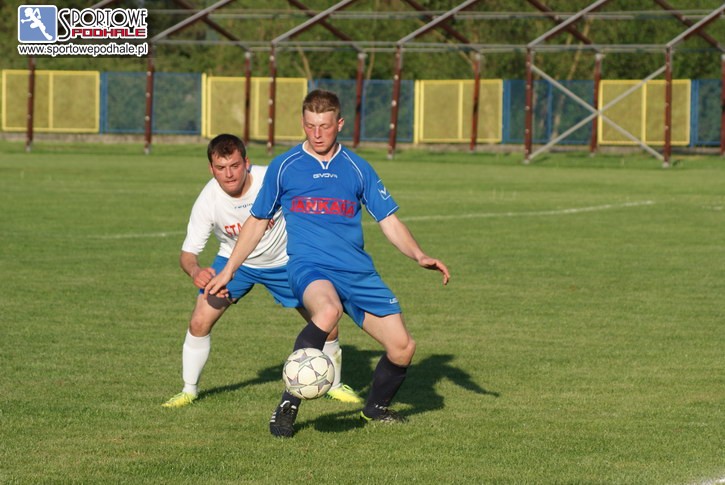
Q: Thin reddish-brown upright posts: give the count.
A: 11